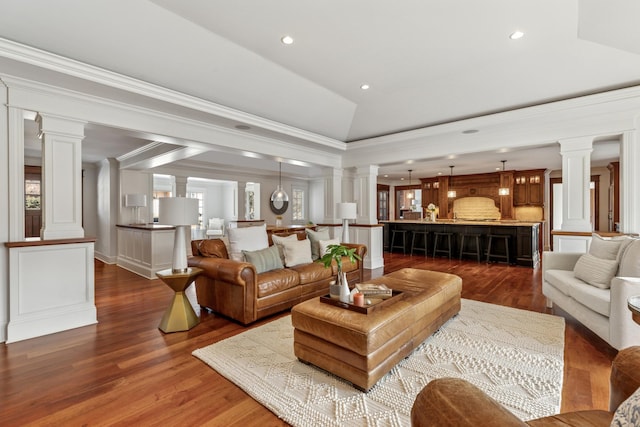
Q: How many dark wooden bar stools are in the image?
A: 5